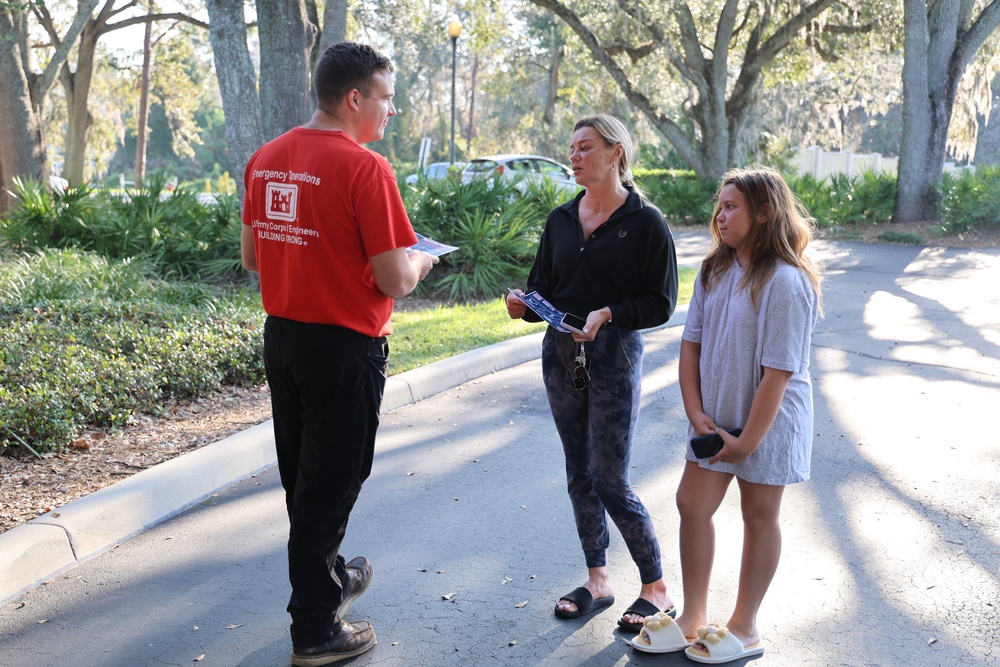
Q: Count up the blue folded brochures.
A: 2